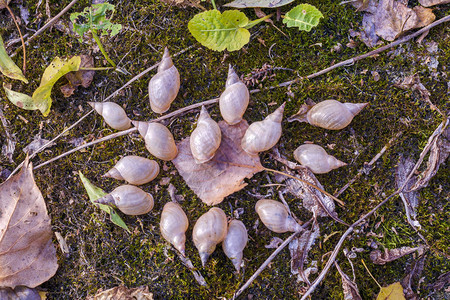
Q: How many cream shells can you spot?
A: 14